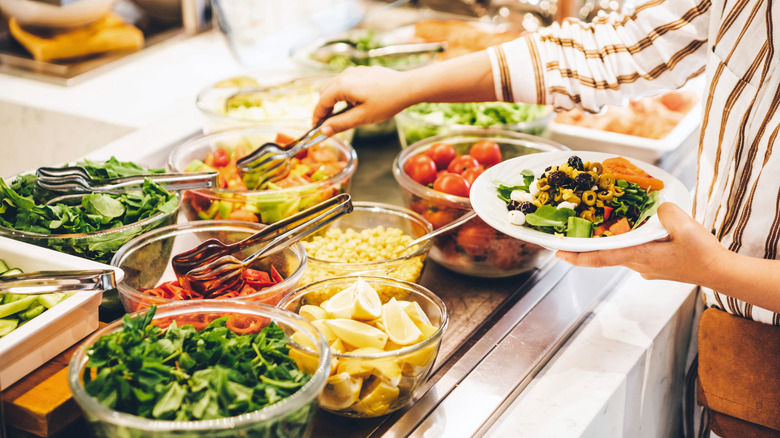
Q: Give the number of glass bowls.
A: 10